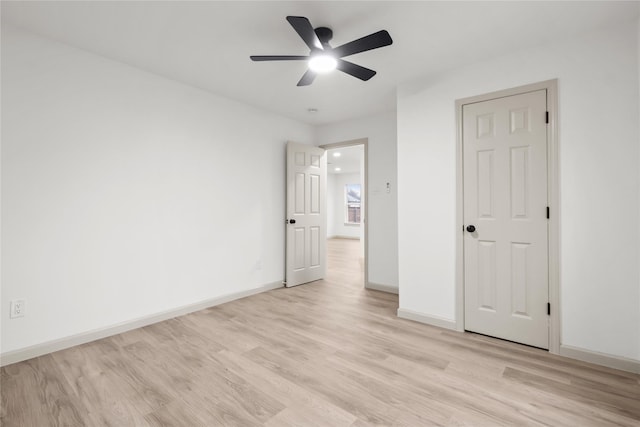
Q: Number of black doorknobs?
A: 2